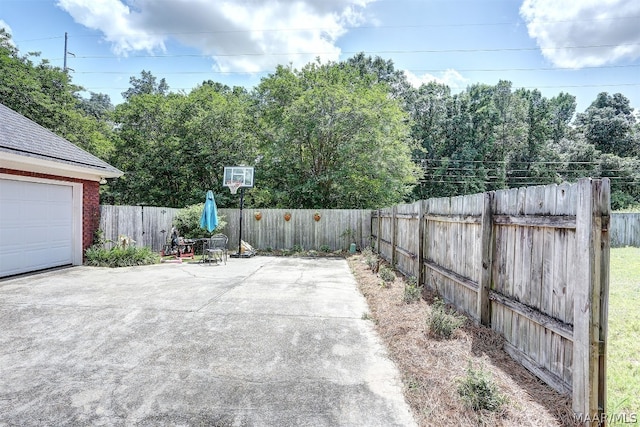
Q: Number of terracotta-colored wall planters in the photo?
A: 3